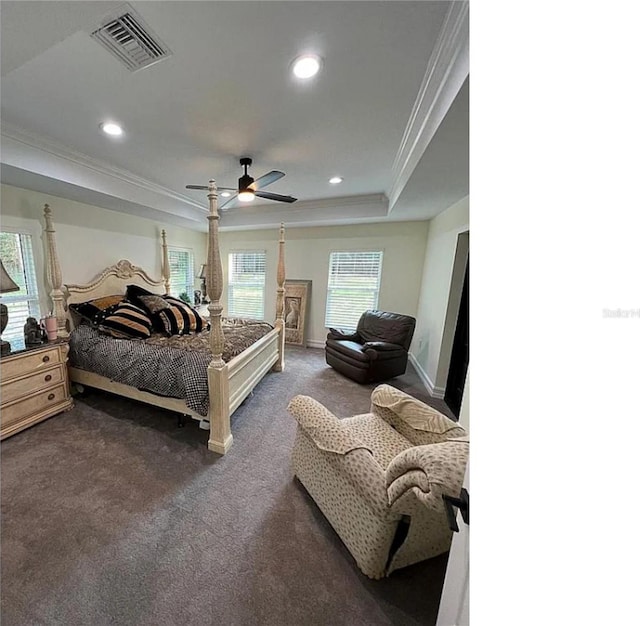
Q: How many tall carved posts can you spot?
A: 4